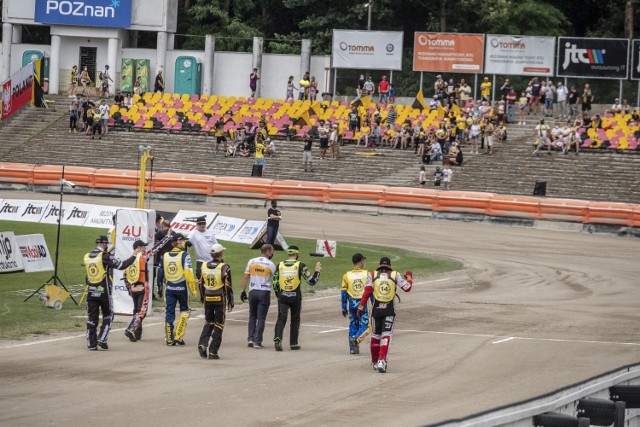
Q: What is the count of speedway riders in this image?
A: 7